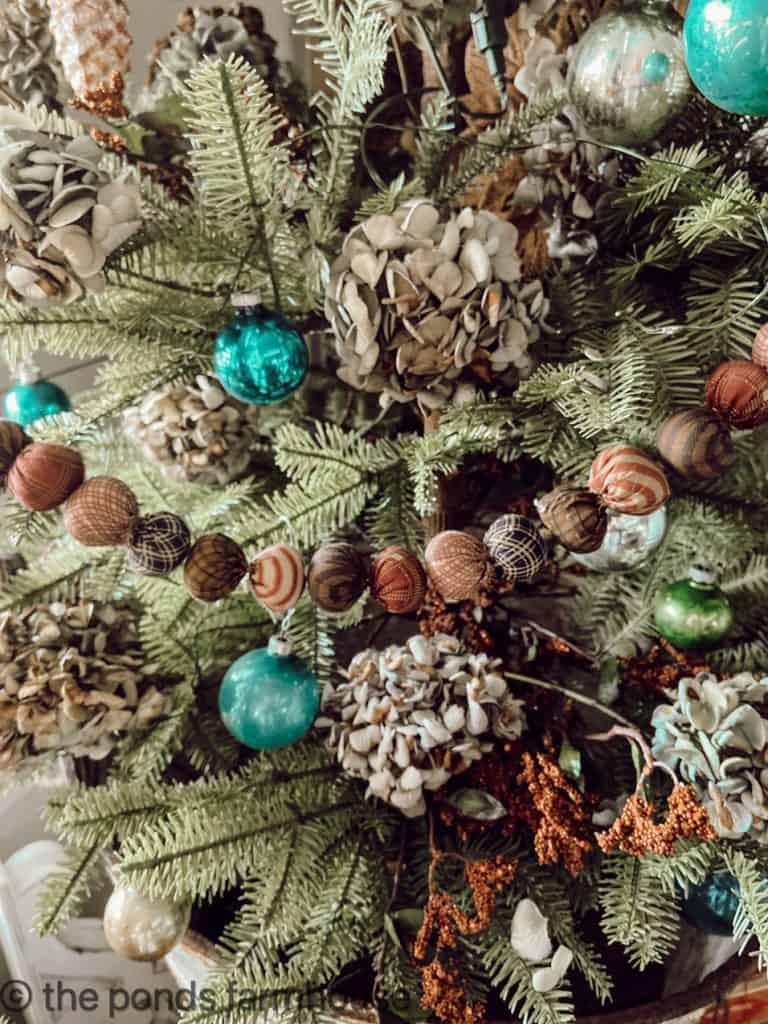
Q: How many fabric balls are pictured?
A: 15